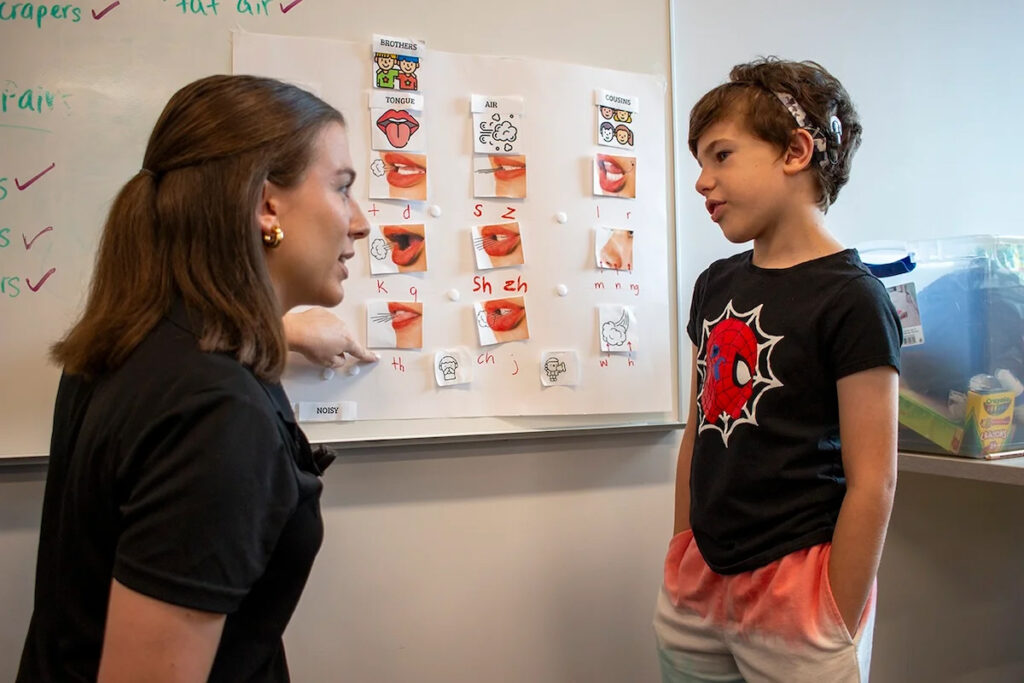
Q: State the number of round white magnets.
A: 6